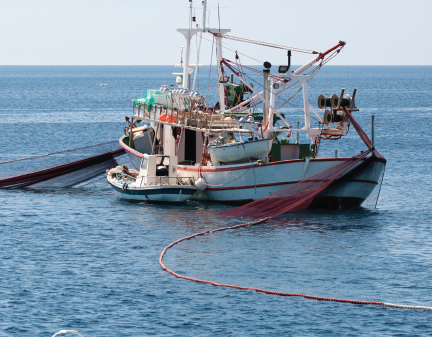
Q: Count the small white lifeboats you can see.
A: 1